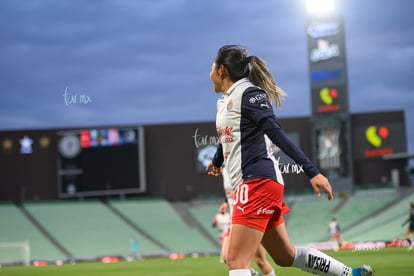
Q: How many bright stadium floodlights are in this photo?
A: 1